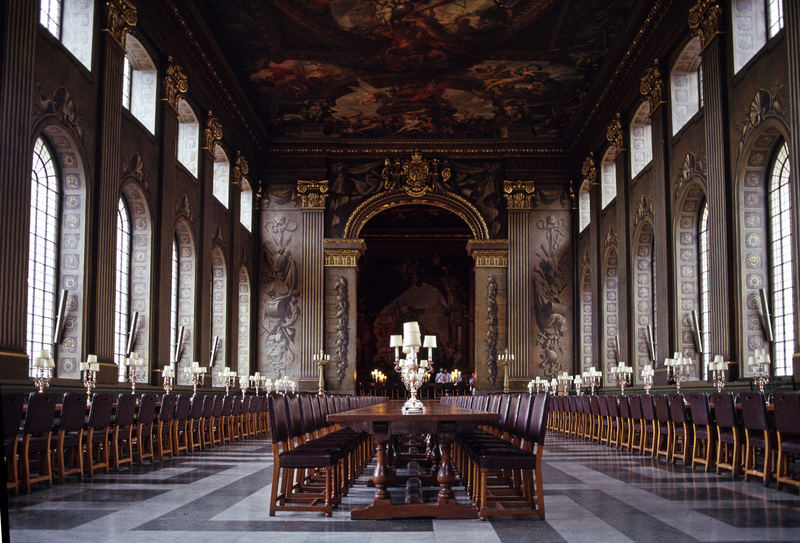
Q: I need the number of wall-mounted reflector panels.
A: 8